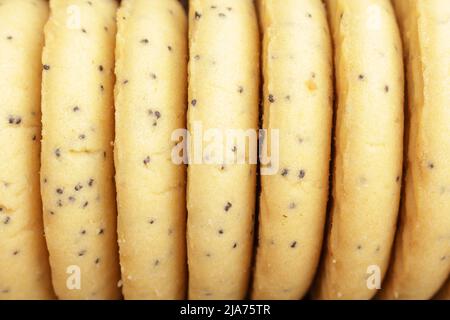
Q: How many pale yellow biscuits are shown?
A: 7